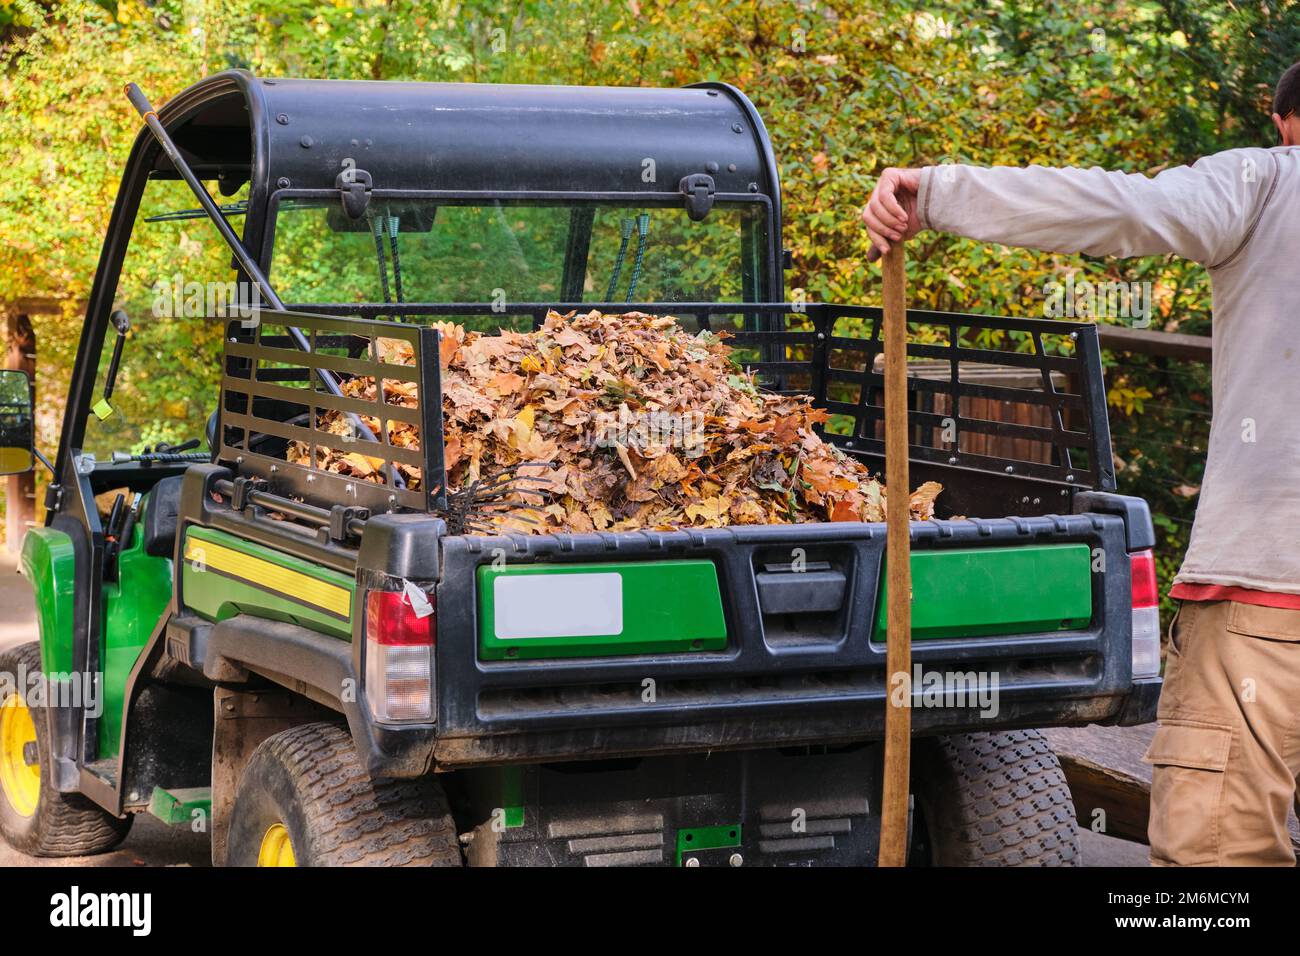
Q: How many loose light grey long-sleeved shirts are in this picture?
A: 1